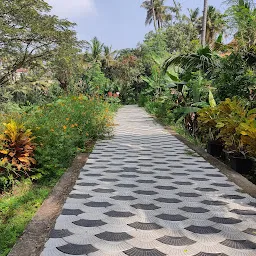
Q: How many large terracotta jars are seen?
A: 0